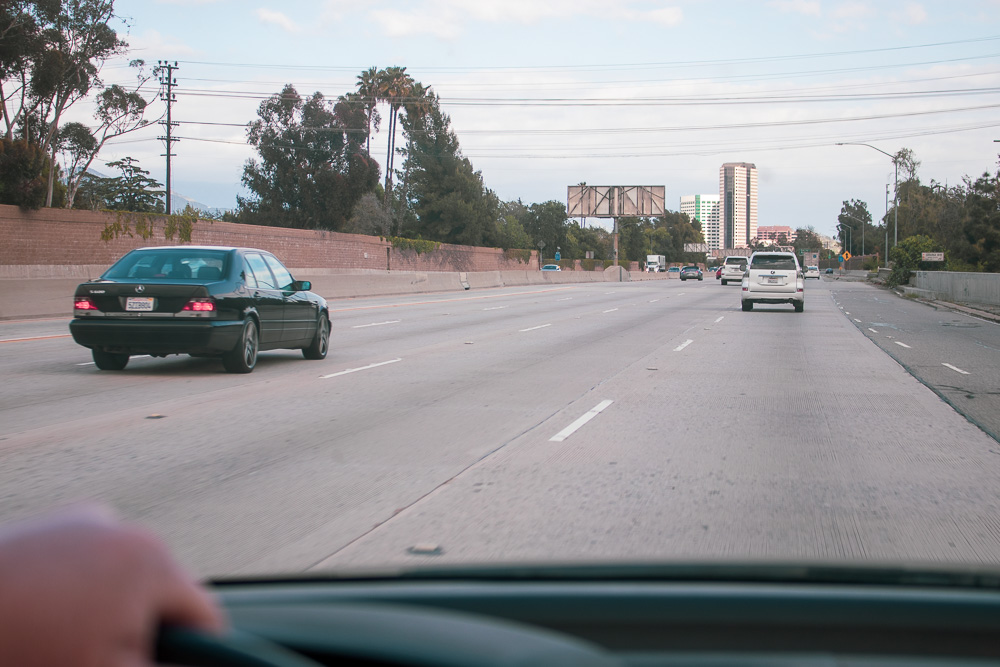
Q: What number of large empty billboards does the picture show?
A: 1